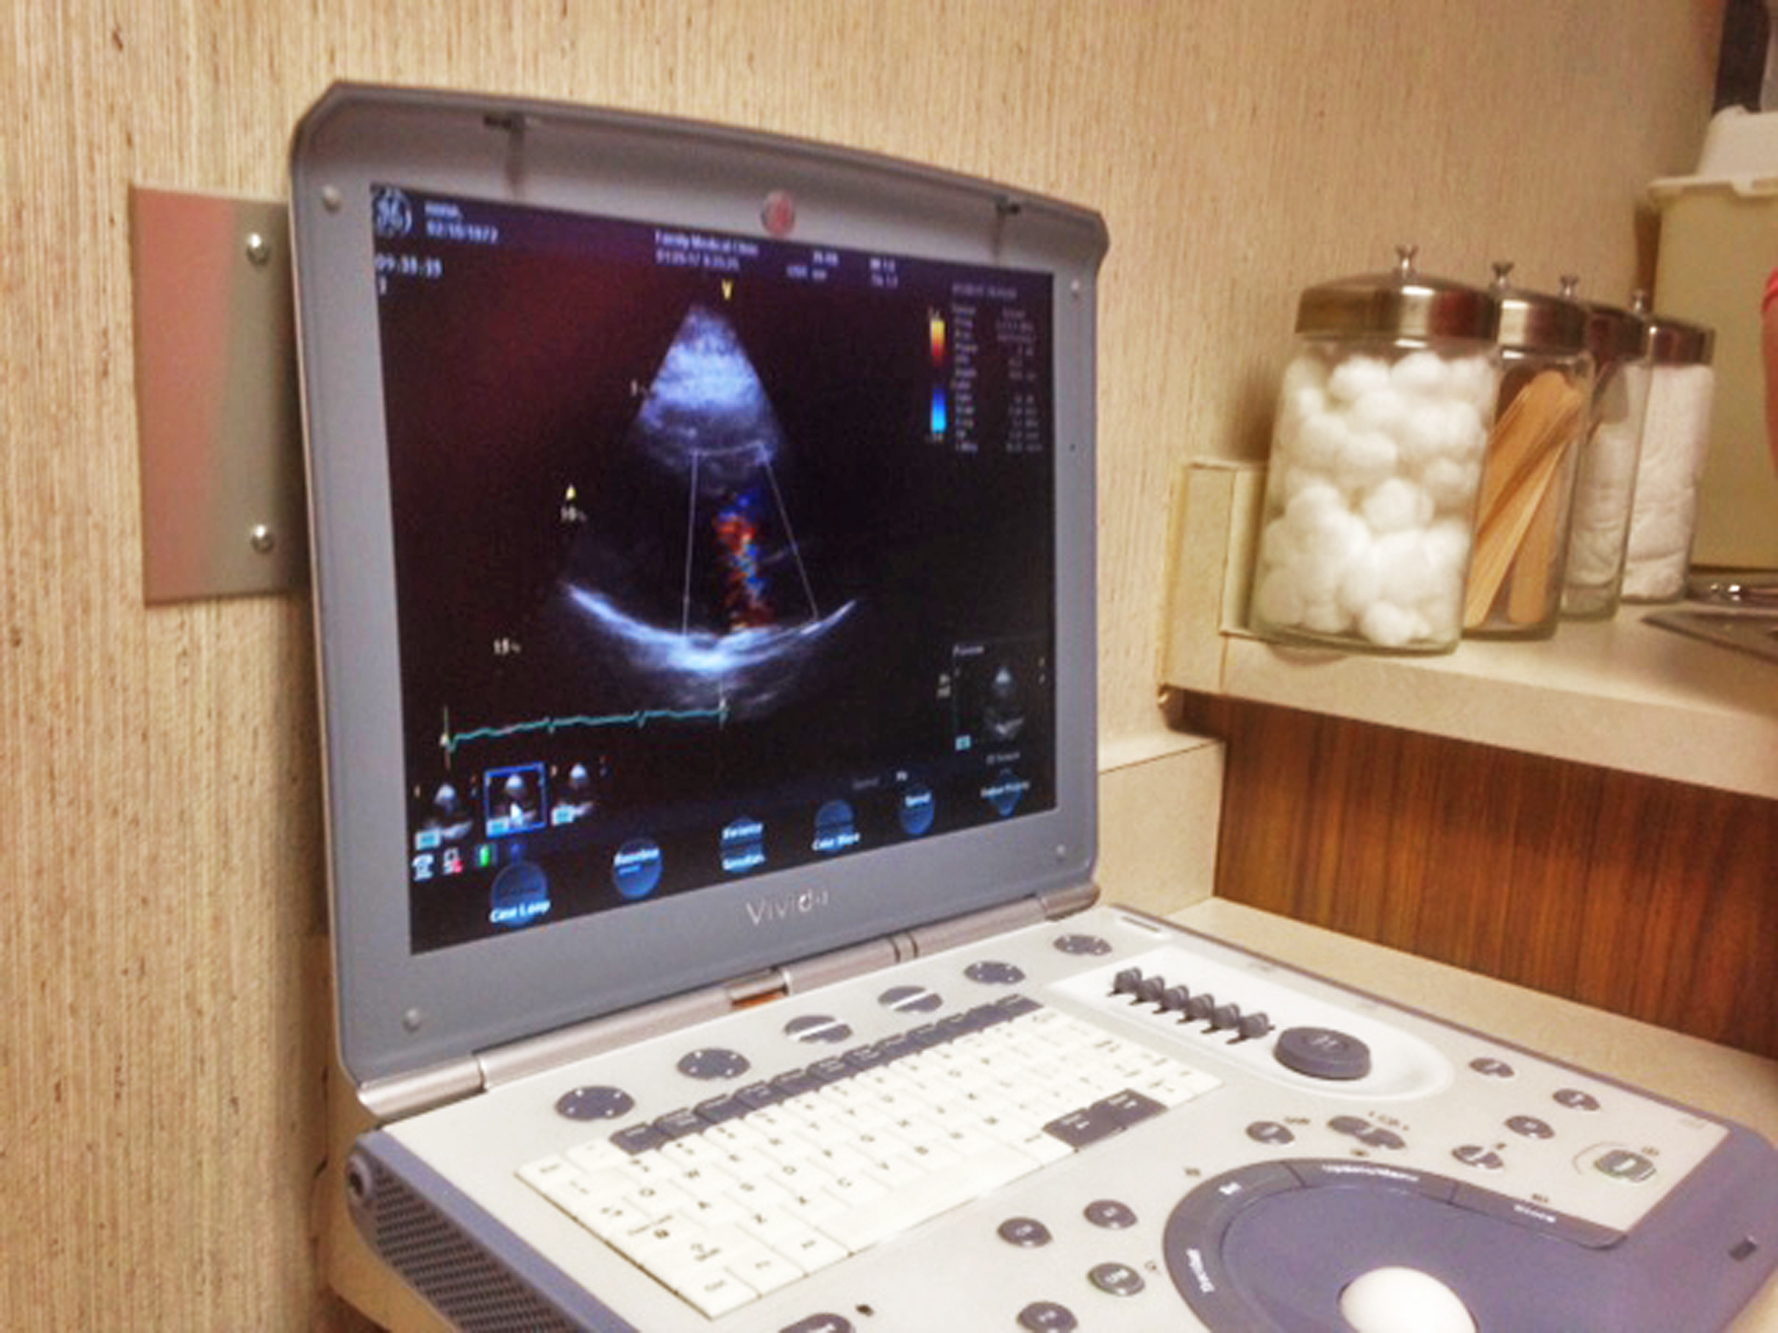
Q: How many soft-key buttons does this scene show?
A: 6